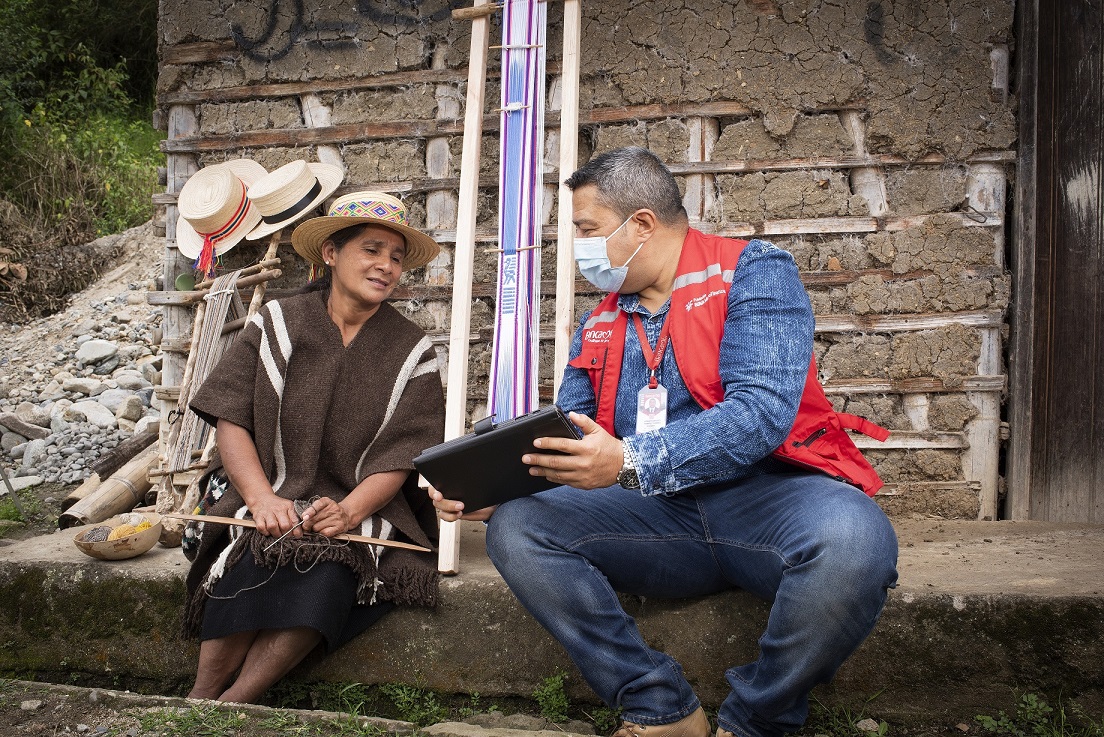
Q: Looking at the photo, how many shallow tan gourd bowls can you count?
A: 1